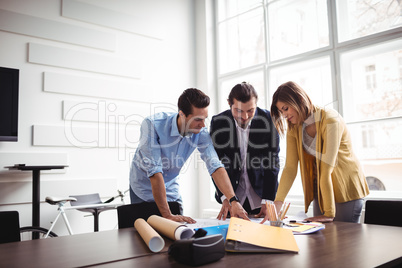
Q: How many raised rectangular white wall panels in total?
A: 8